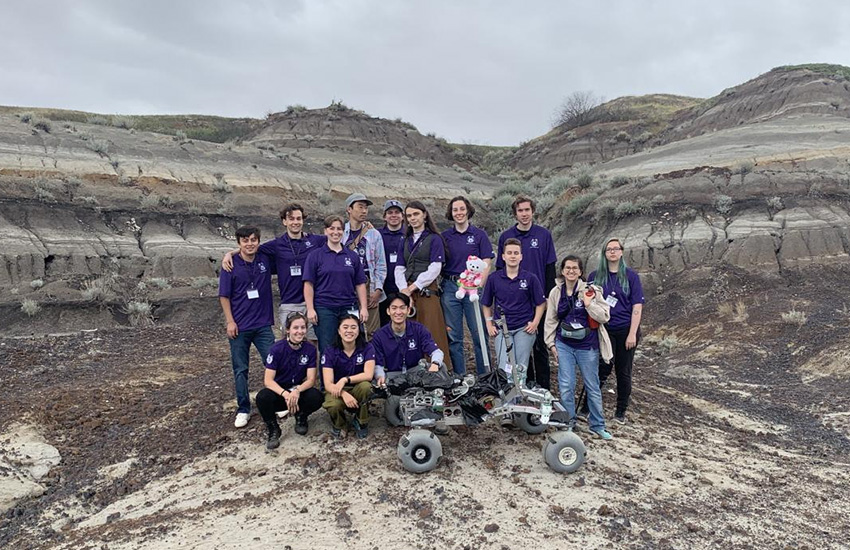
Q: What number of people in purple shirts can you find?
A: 14